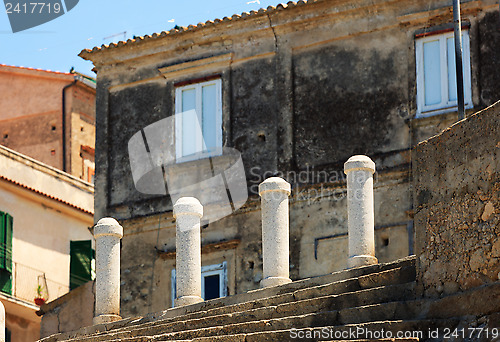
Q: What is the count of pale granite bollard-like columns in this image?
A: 4